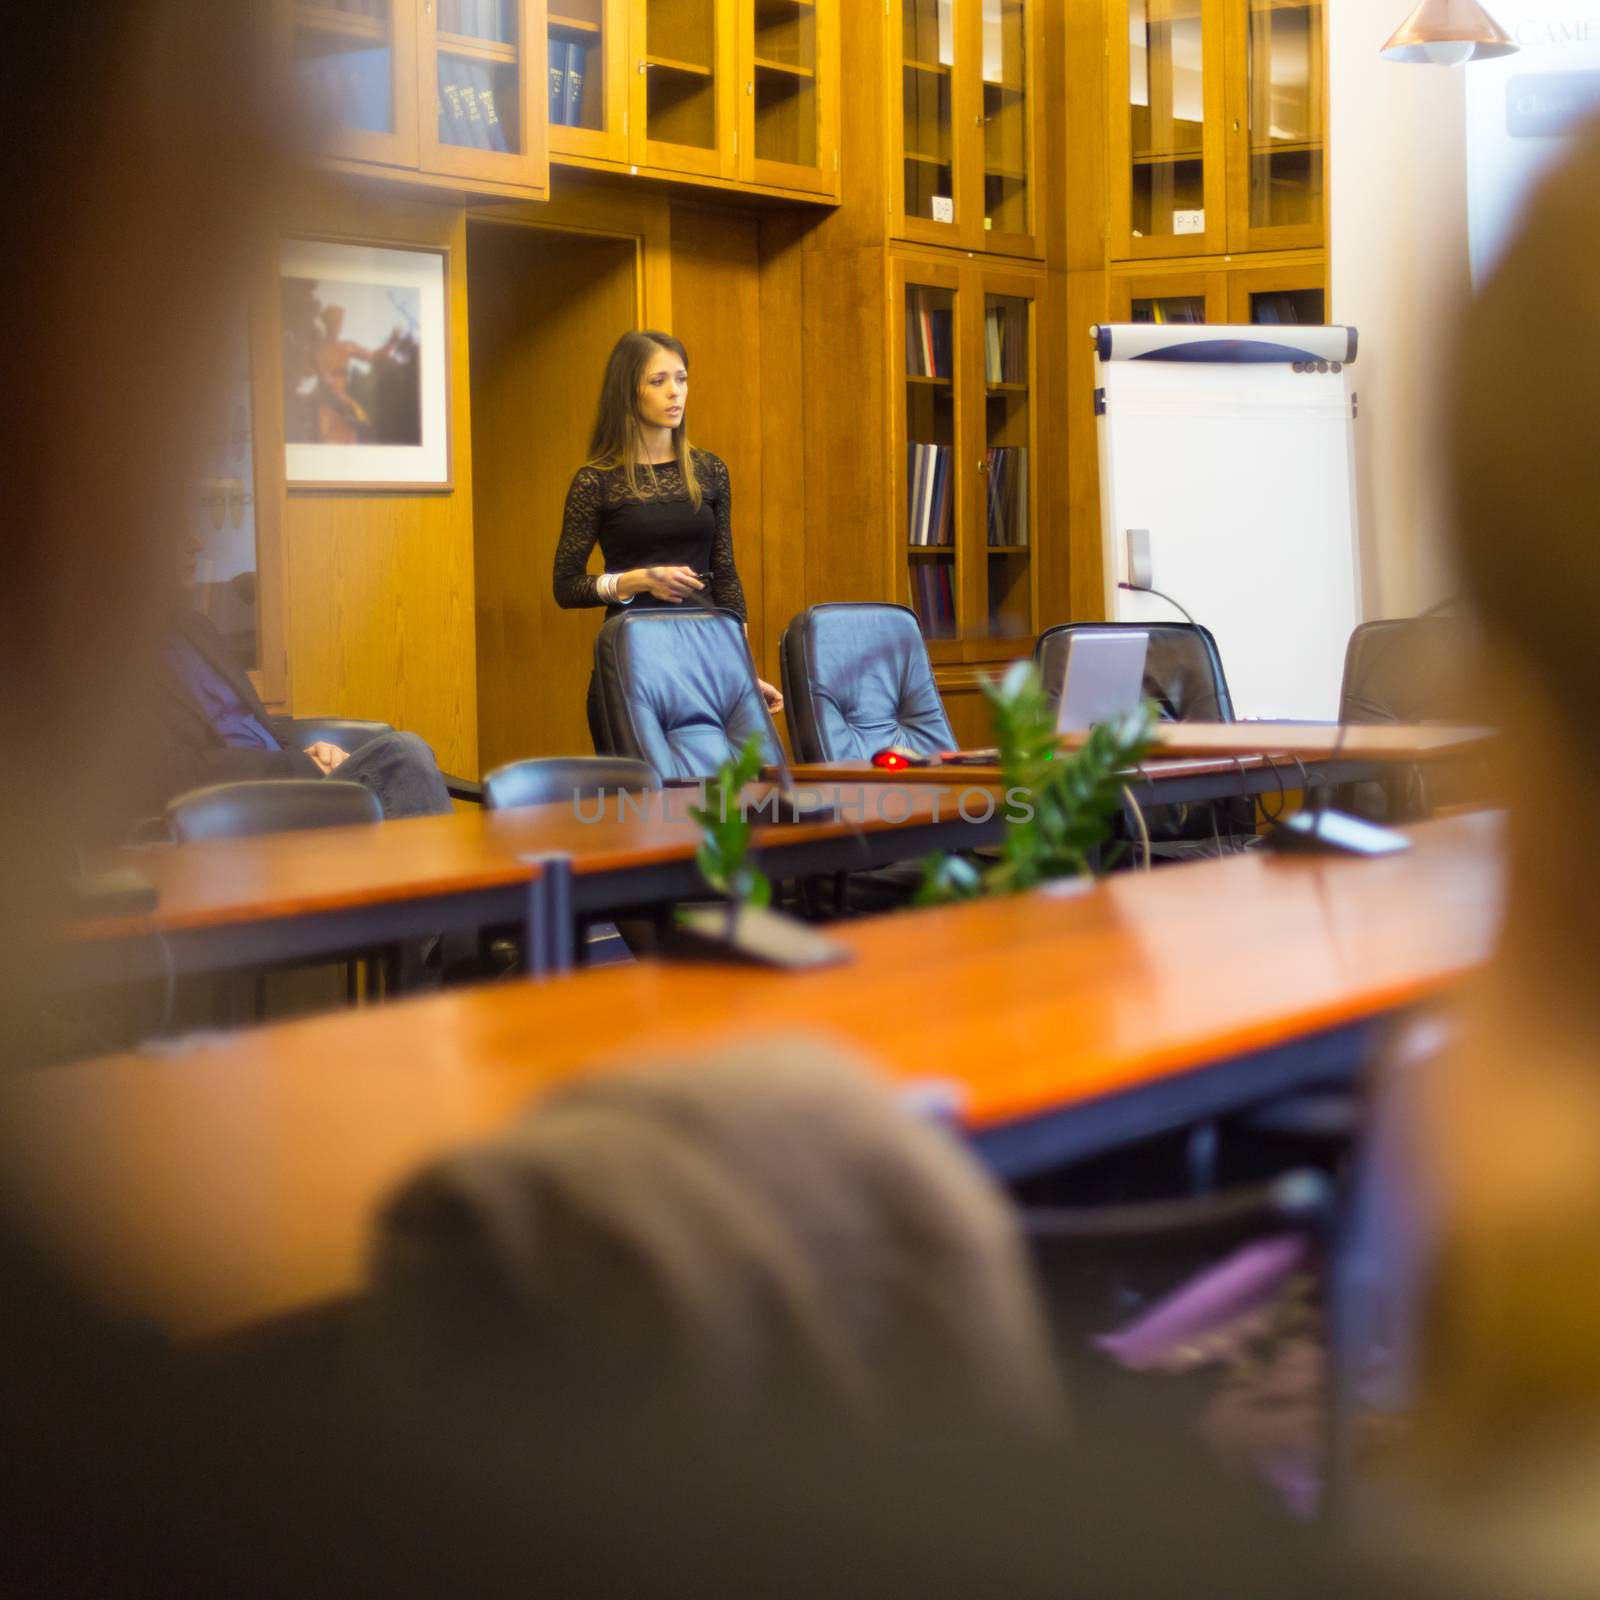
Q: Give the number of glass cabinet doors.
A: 13